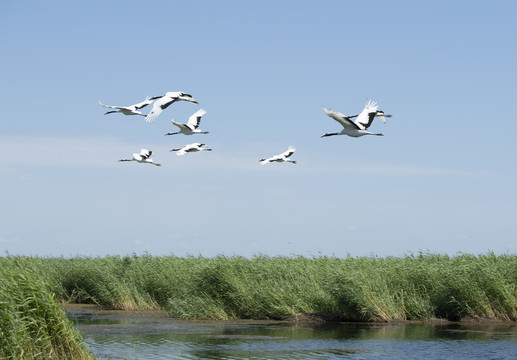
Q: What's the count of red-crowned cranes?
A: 8